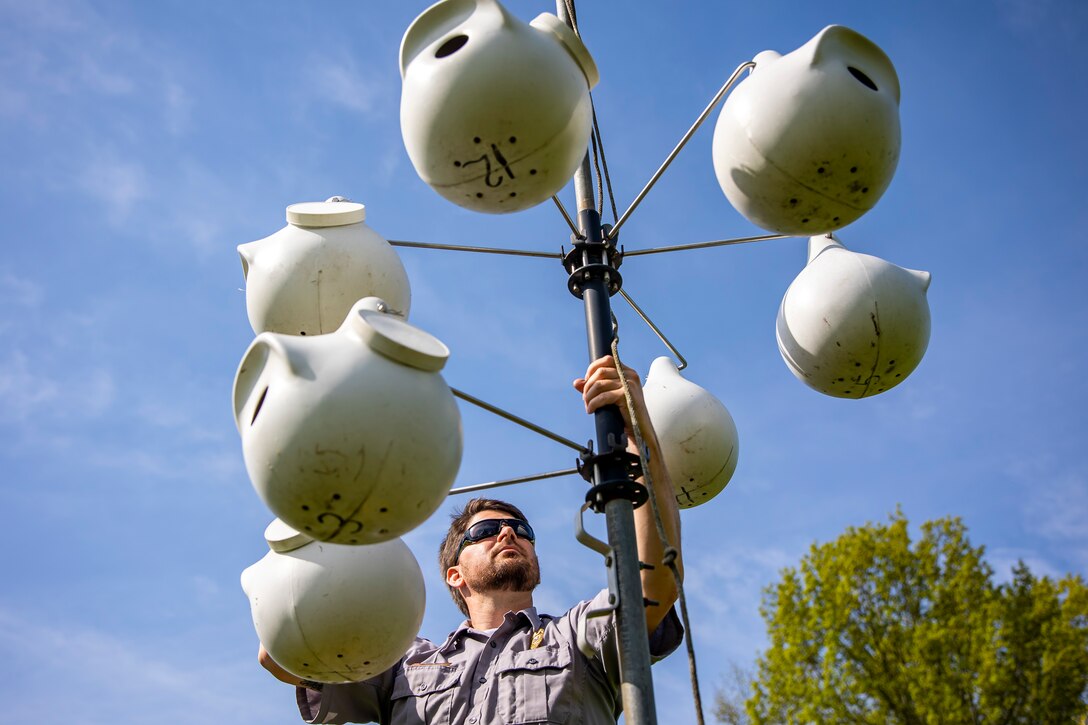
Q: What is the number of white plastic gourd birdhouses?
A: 7